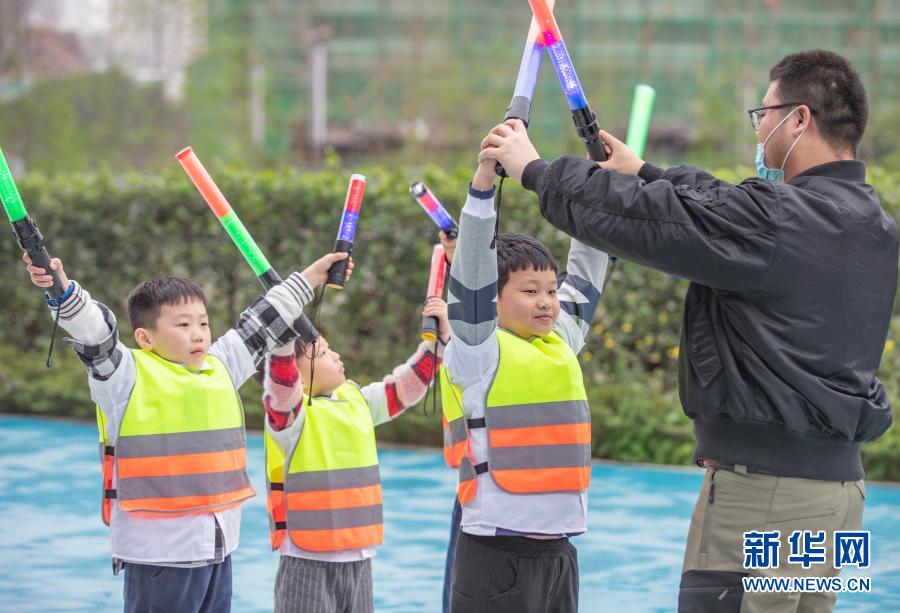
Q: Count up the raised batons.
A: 8